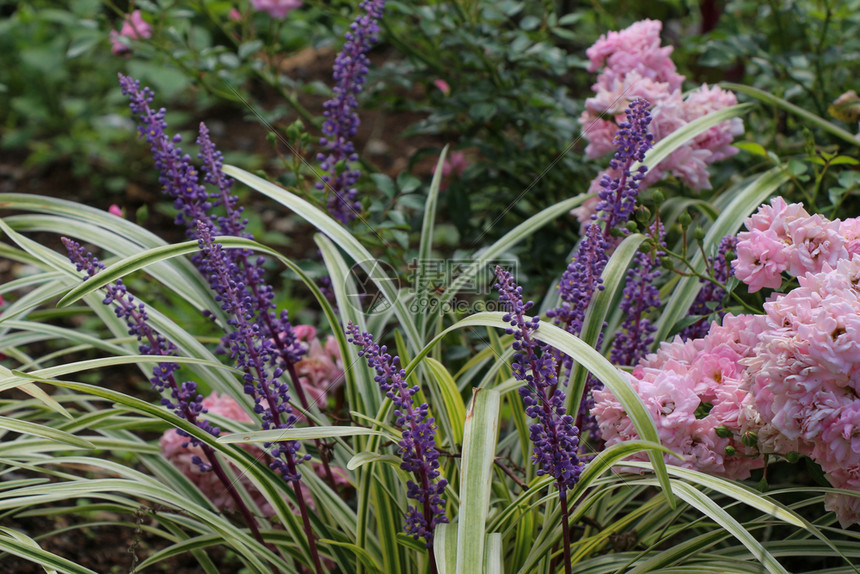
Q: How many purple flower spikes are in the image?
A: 11